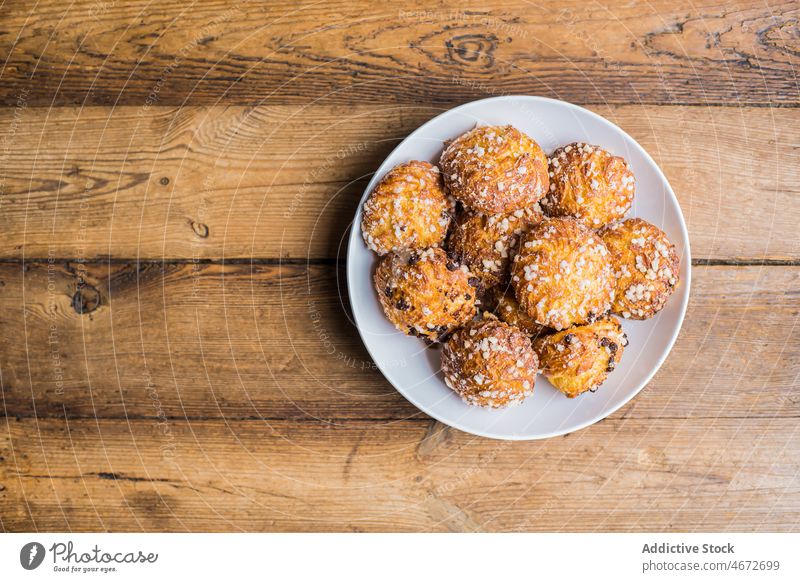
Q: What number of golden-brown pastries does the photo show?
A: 10